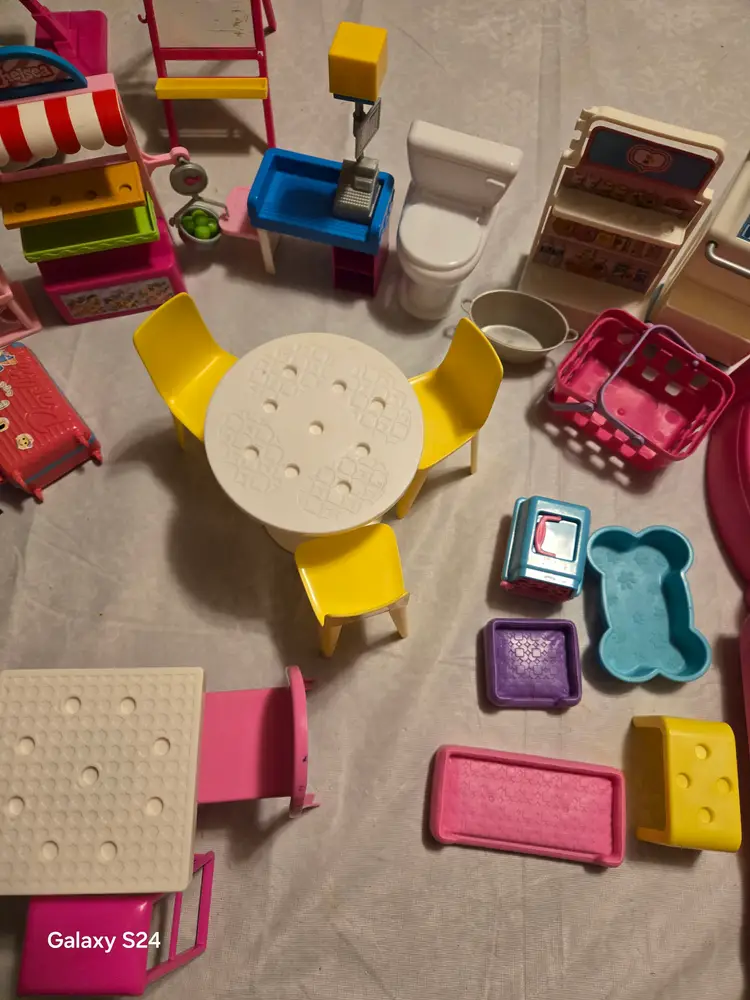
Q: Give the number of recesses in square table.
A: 9